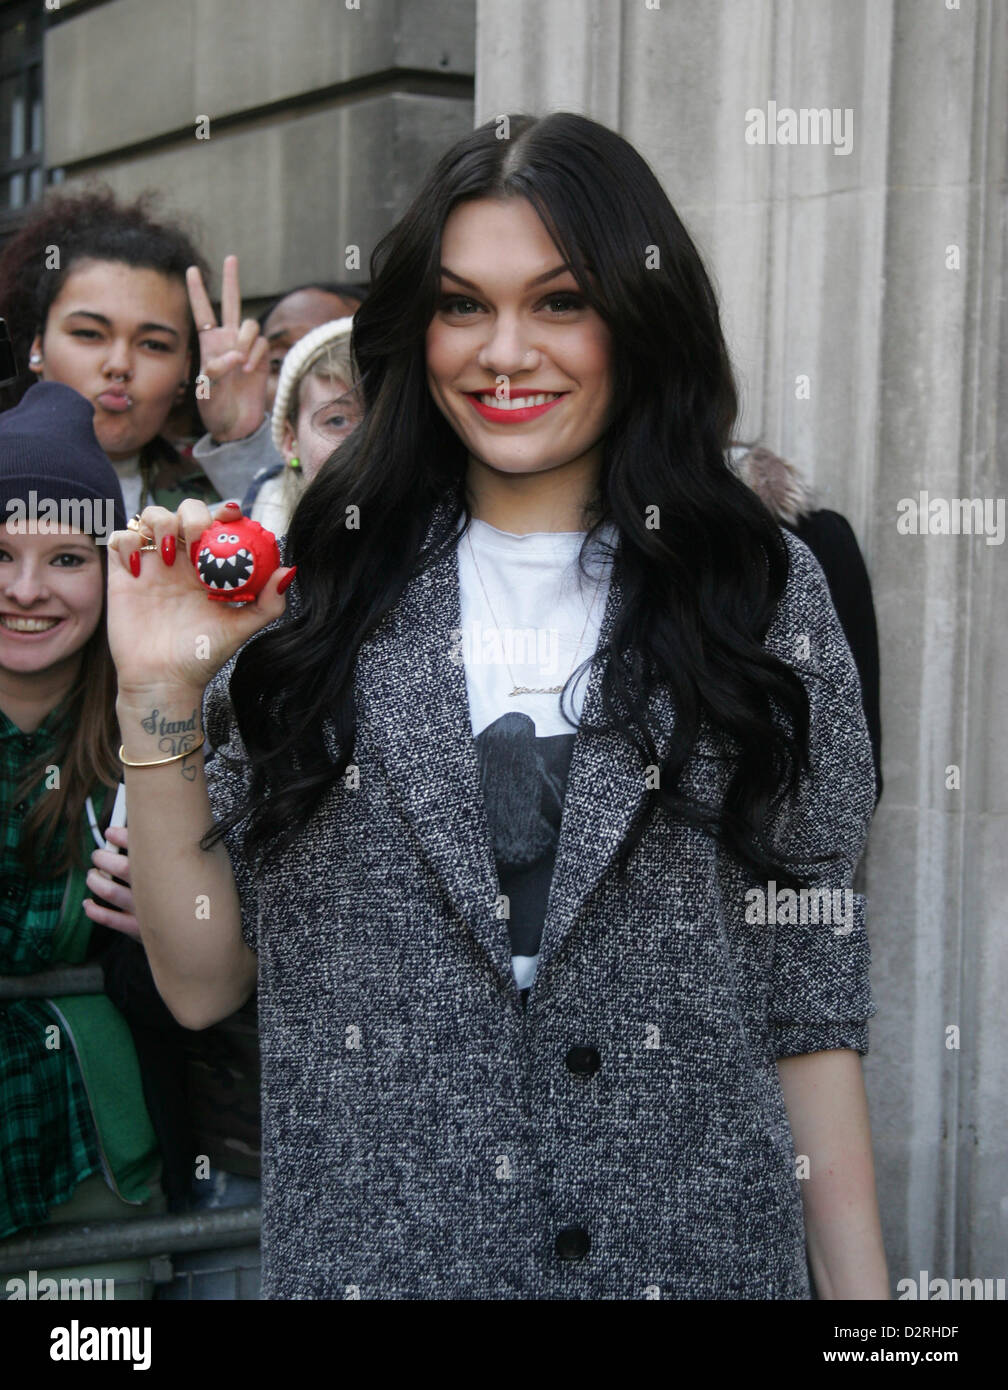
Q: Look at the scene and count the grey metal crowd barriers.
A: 1